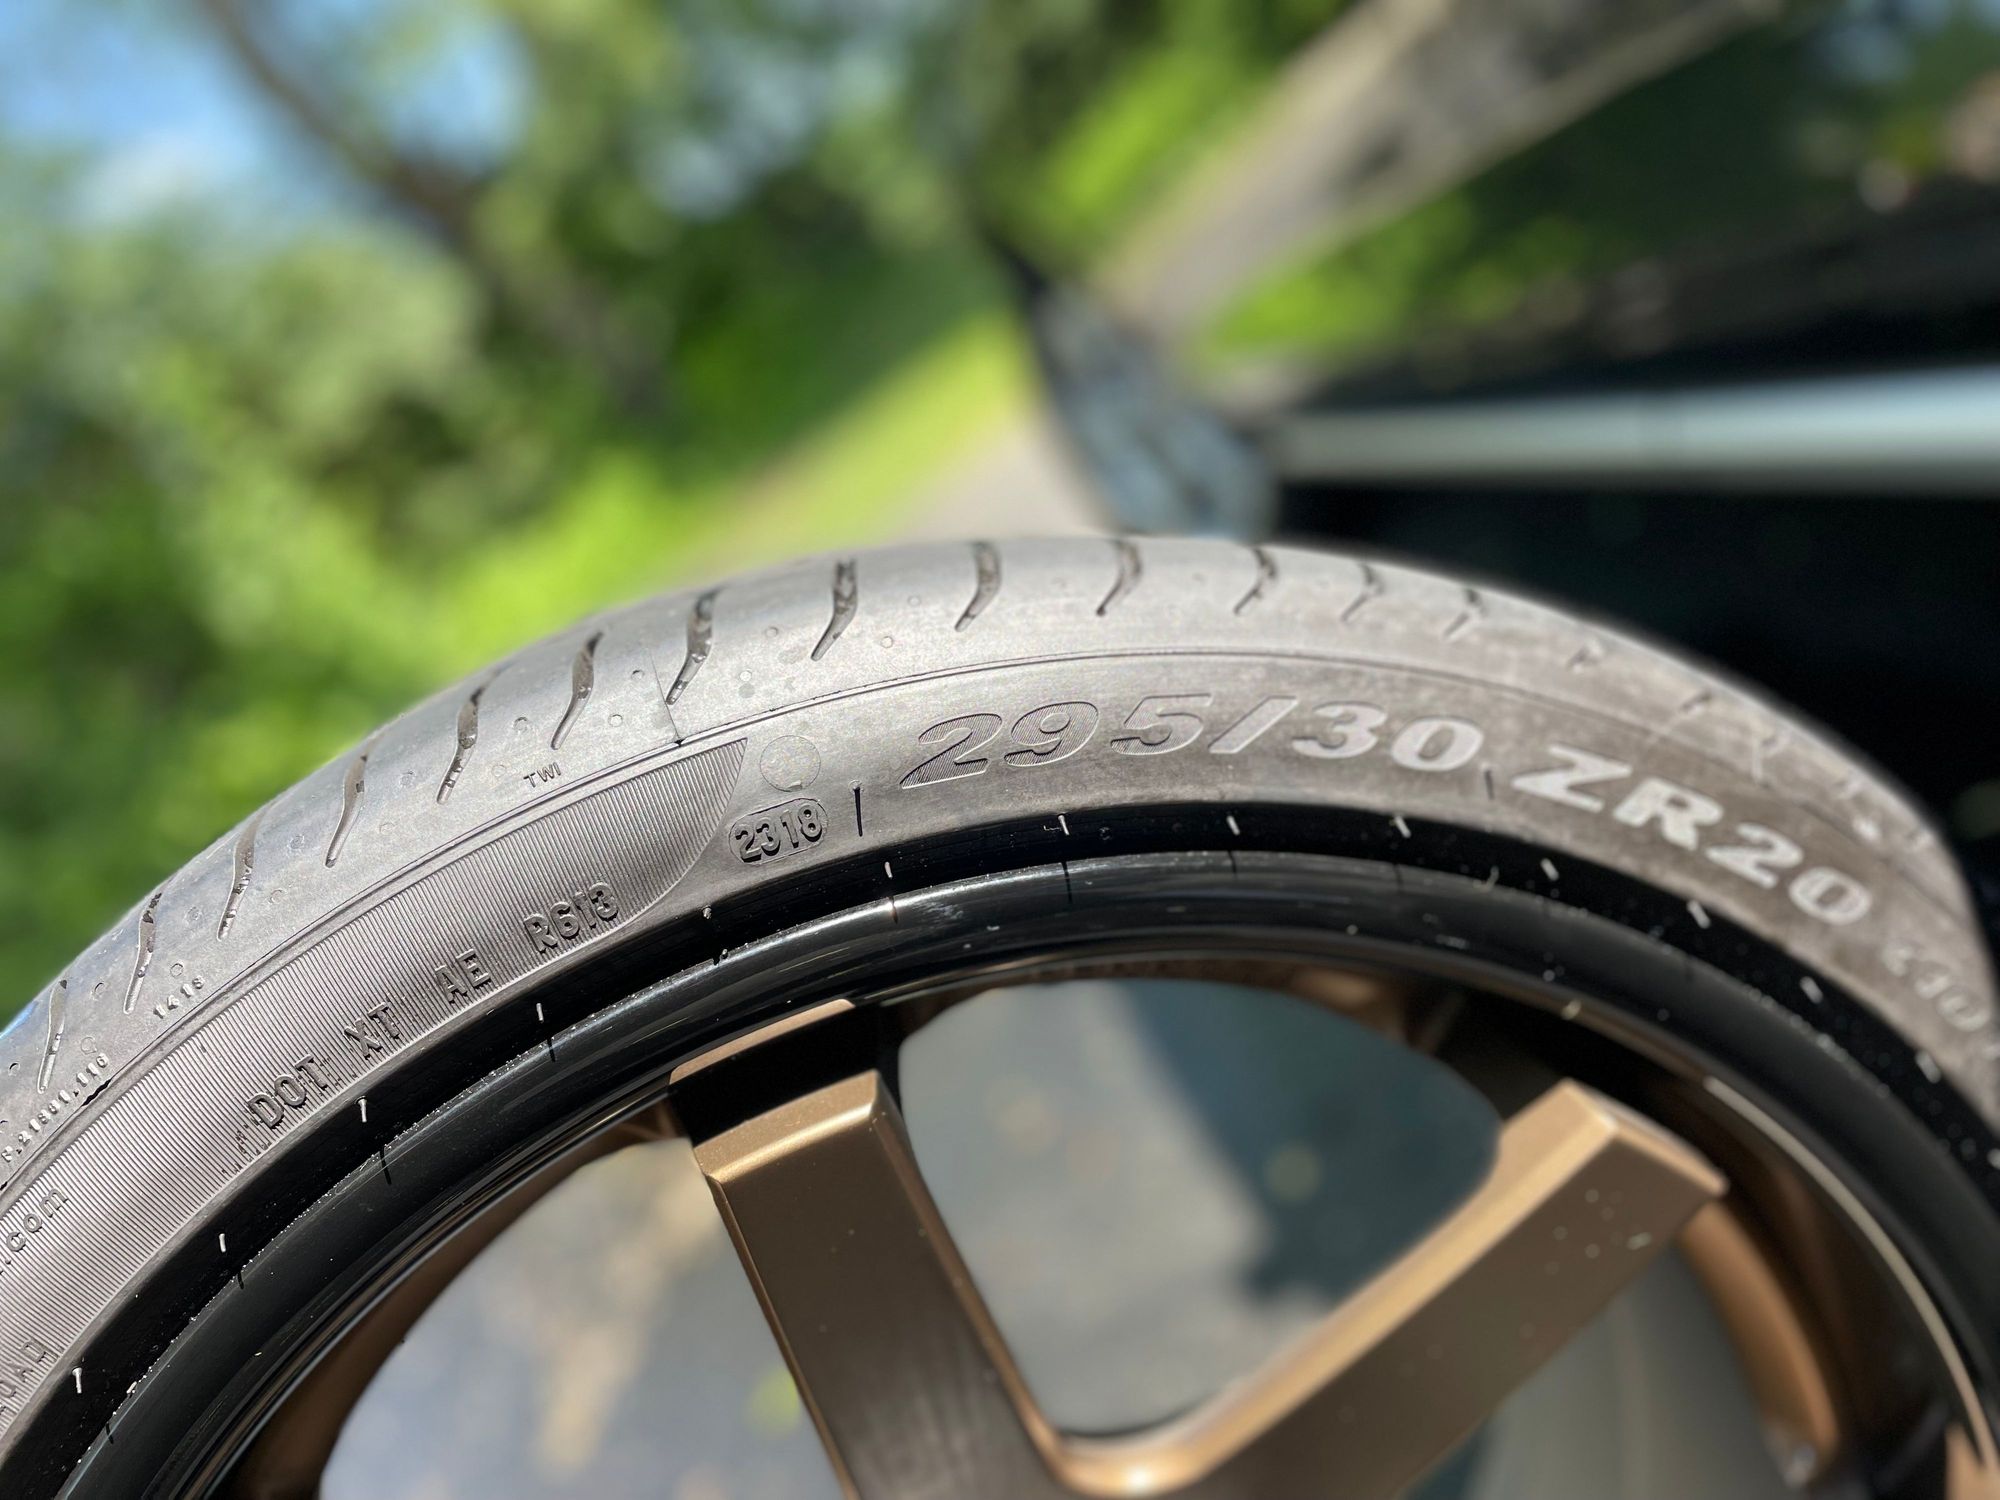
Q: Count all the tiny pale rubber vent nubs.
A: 14